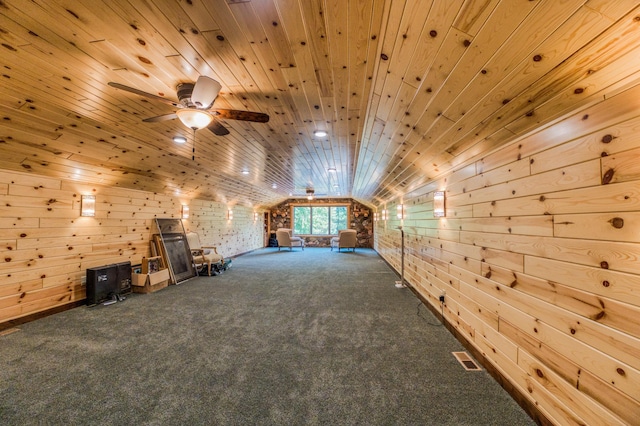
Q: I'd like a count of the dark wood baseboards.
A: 2